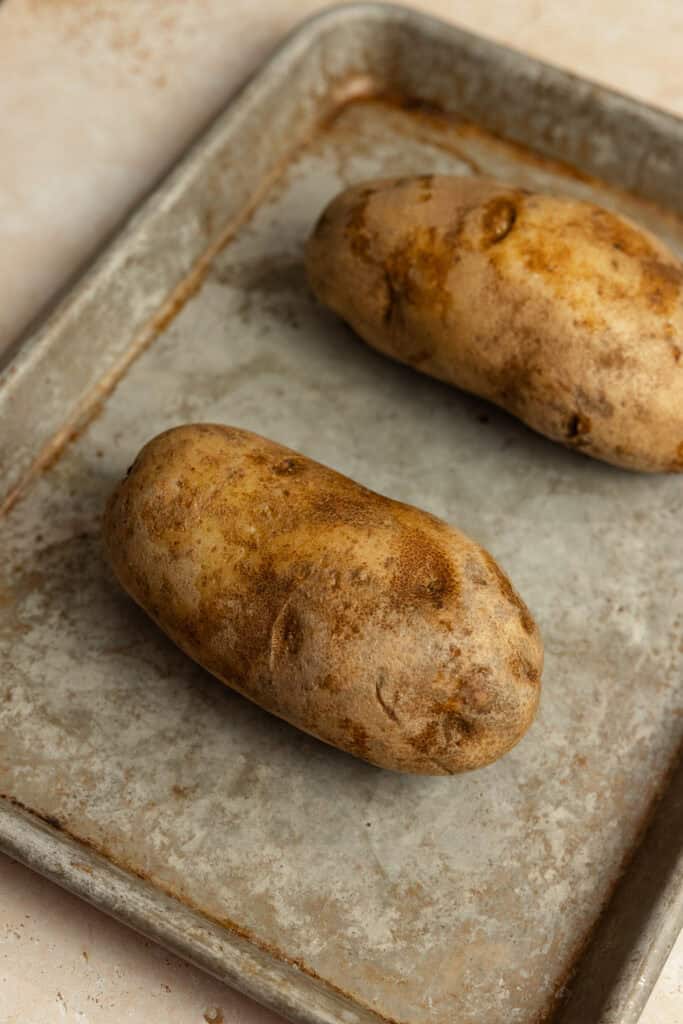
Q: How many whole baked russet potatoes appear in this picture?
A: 2